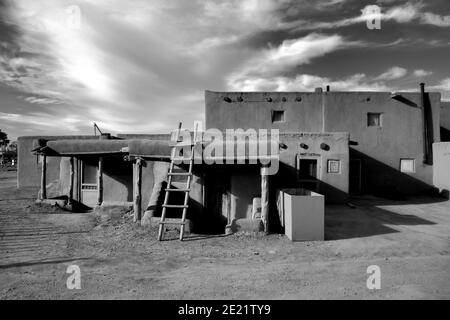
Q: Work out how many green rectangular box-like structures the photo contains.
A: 0